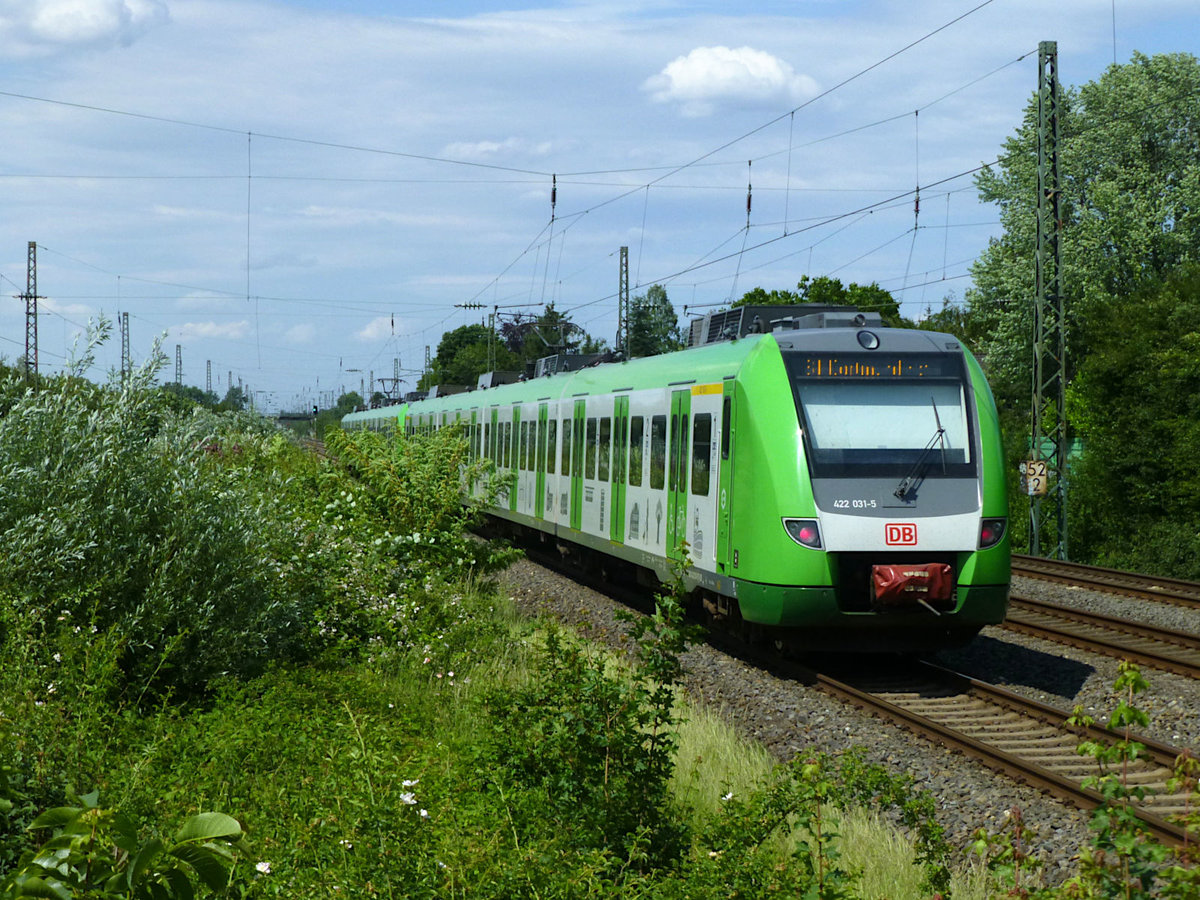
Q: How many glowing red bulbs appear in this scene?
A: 2